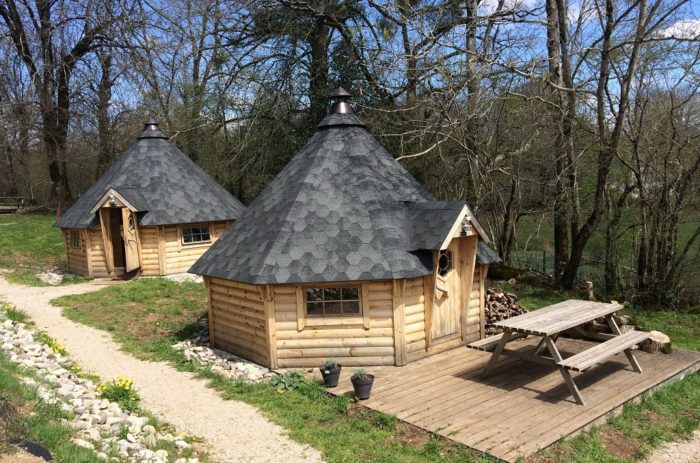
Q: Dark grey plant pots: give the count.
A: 2